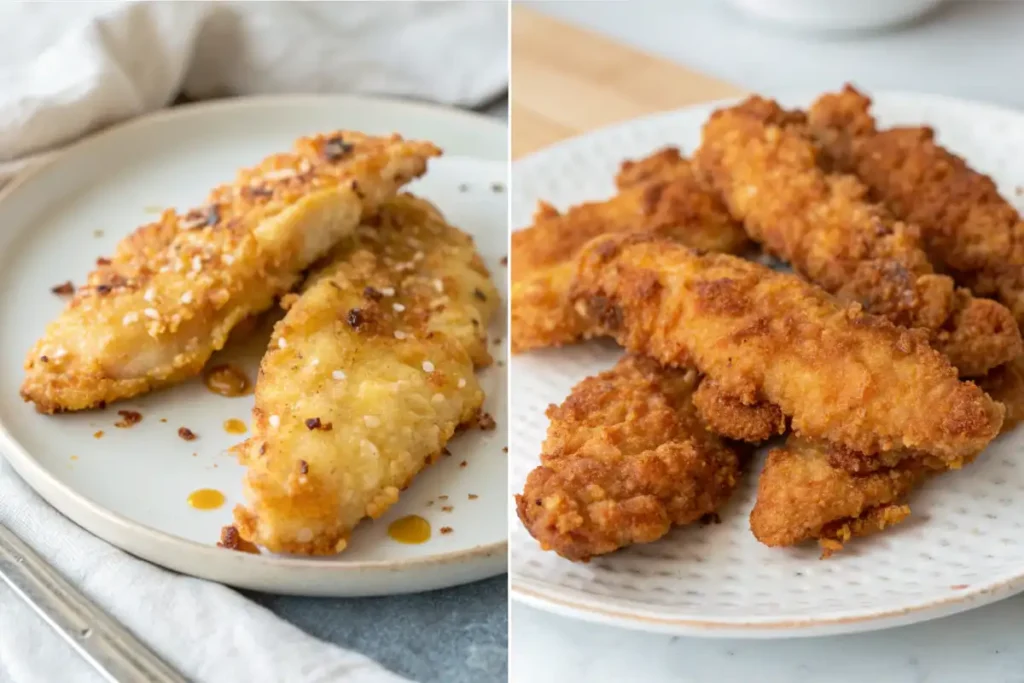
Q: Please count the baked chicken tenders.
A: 2